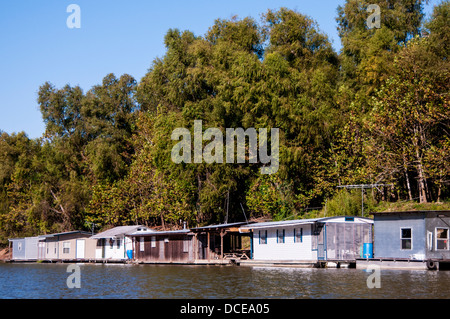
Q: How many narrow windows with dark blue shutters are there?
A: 3